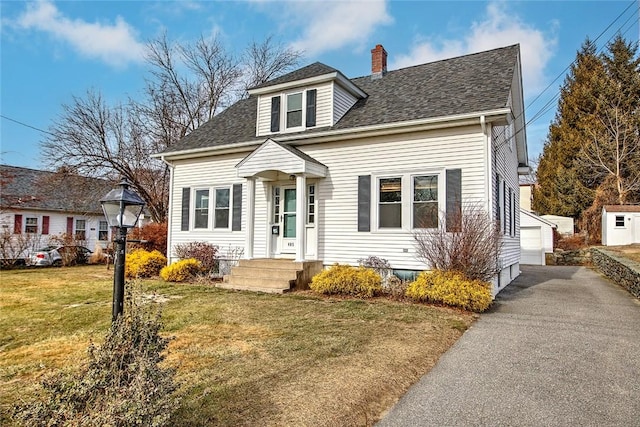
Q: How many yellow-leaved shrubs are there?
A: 4